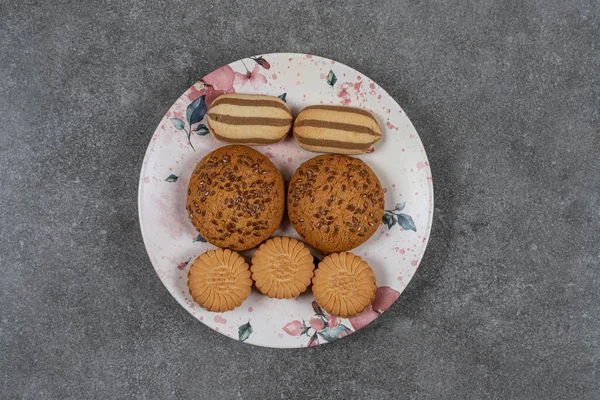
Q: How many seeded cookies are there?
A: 2